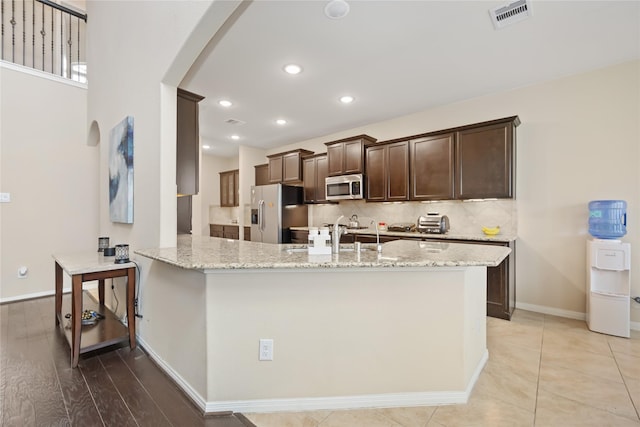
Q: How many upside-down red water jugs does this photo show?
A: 0